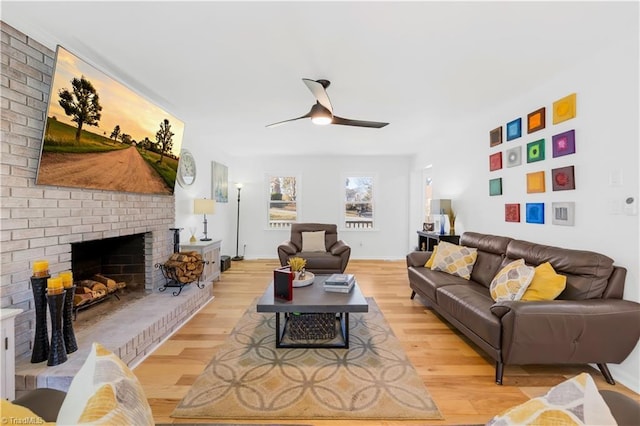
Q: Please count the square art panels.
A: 14